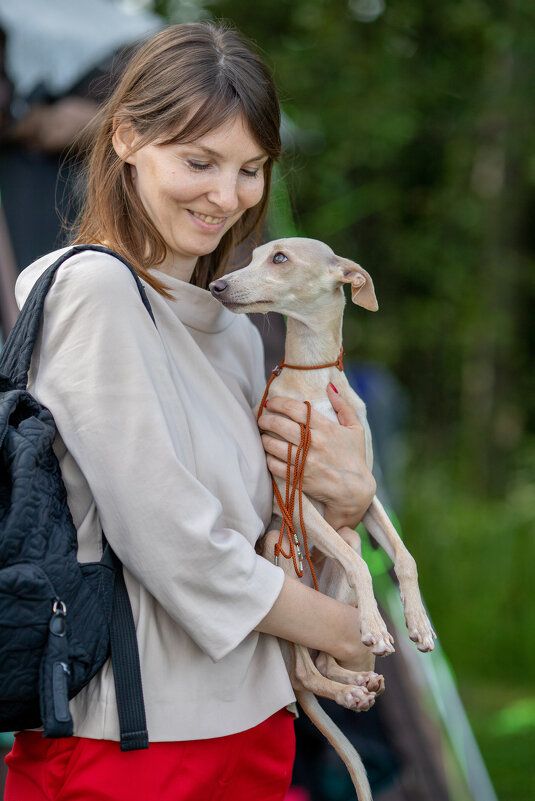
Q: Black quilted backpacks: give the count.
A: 1